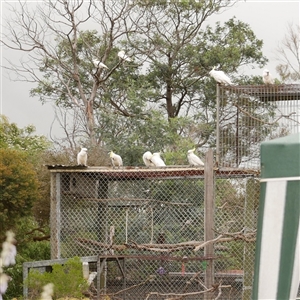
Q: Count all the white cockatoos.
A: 9